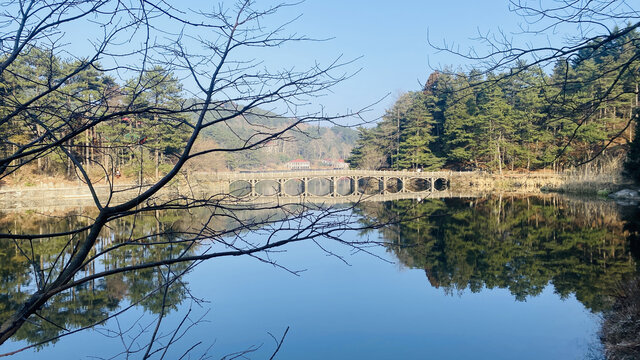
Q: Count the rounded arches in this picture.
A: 9